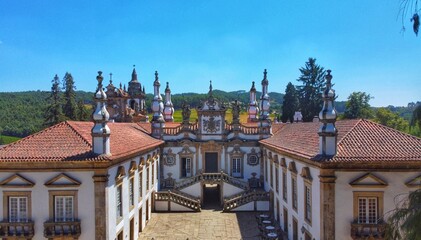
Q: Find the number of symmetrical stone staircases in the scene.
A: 2